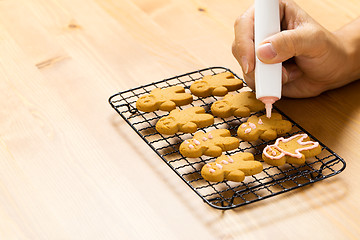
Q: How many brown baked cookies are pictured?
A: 8